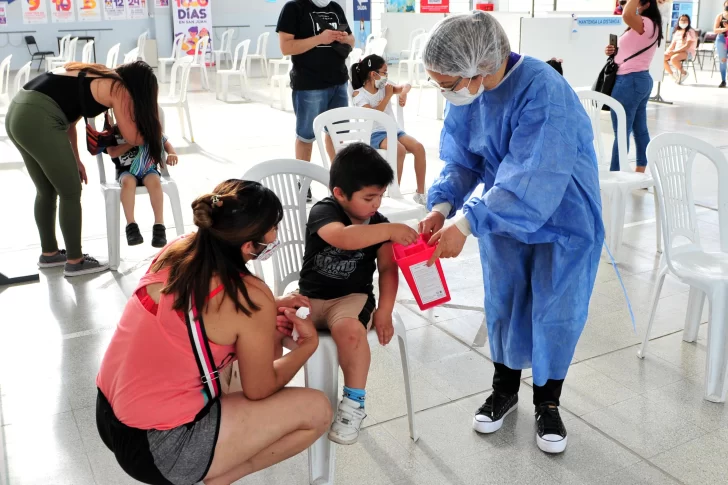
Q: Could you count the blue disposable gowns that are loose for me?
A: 1